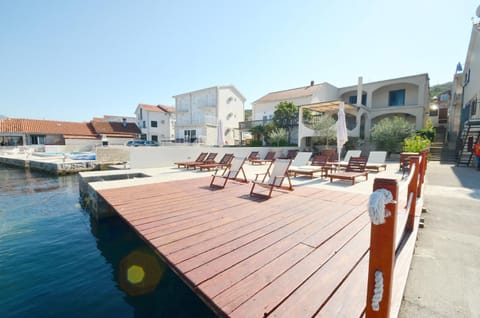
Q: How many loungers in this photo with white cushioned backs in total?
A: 3